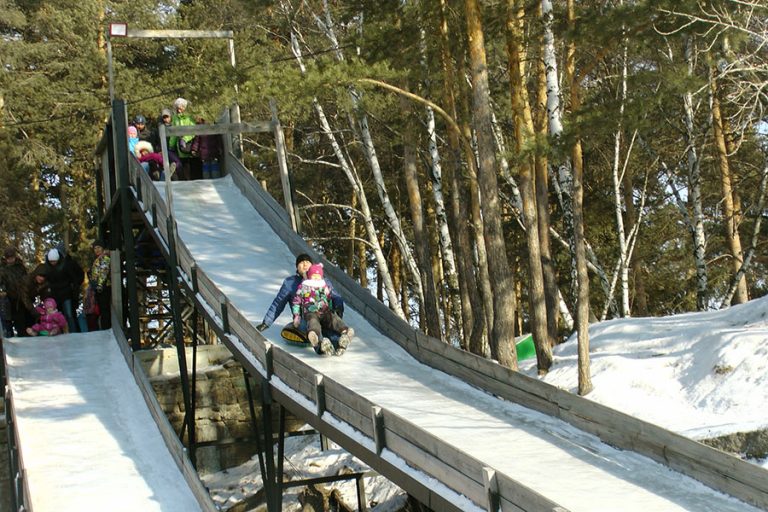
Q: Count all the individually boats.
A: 0